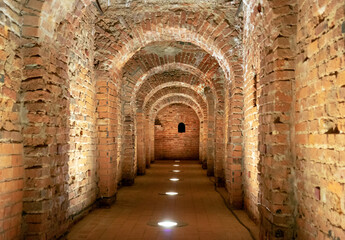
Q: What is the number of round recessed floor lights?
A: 6